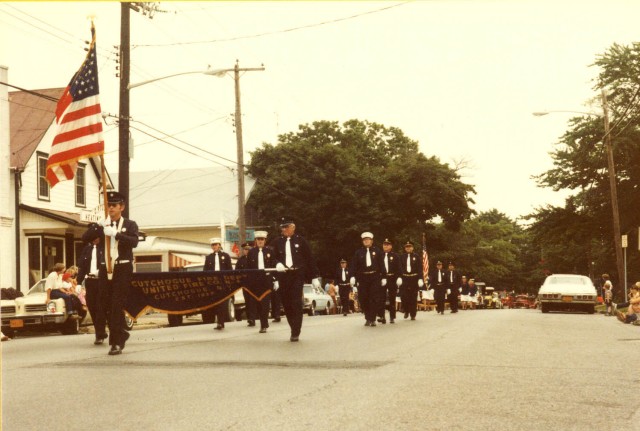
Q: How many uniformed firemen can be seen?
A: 12